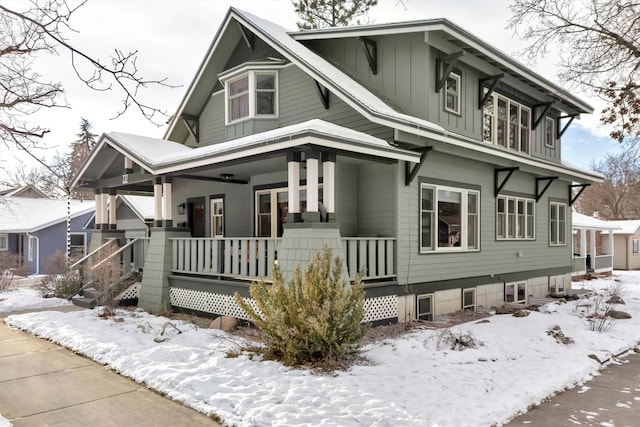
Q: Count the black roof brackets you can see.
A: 12